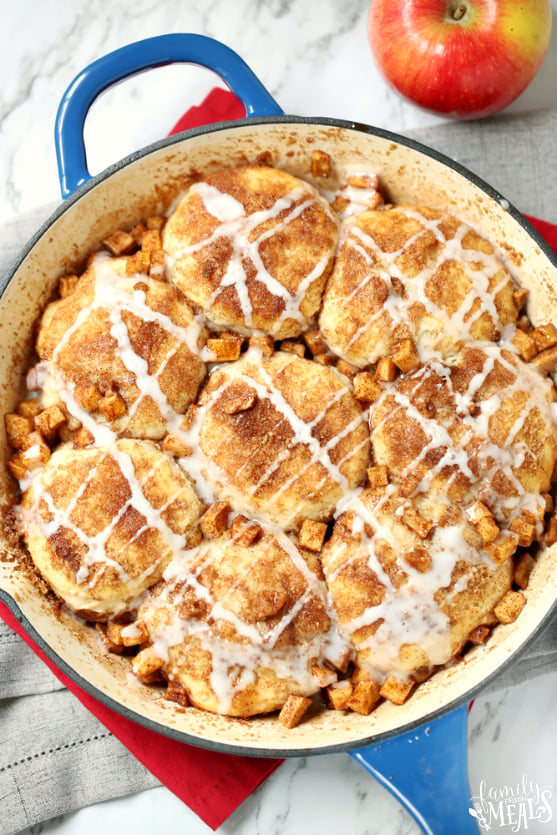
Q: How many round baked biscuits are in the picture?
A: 8